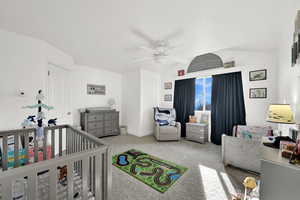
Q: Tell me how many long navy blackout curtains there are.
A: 2